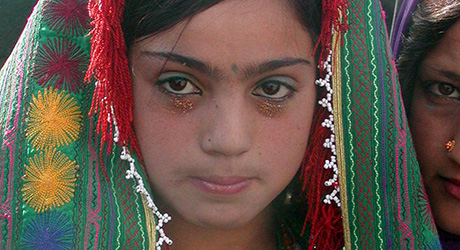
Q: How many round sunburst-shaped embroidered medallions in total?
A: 5